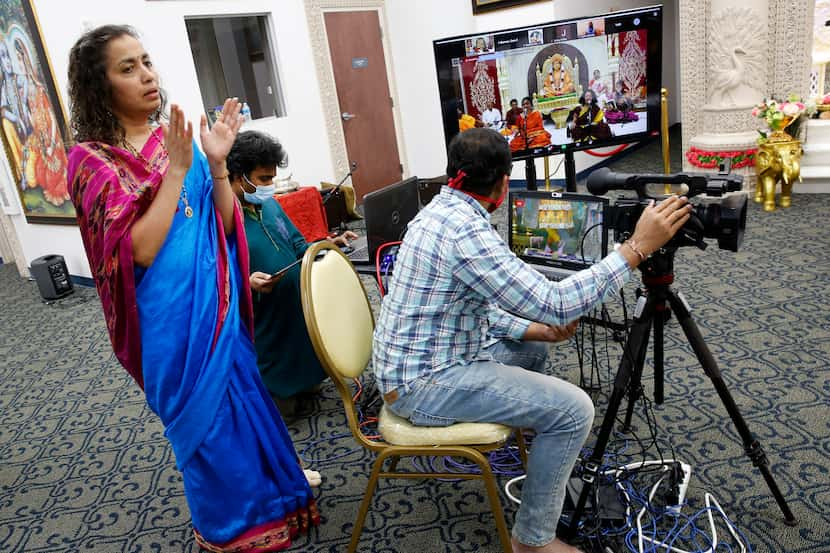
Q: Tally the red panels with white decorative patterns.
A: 2